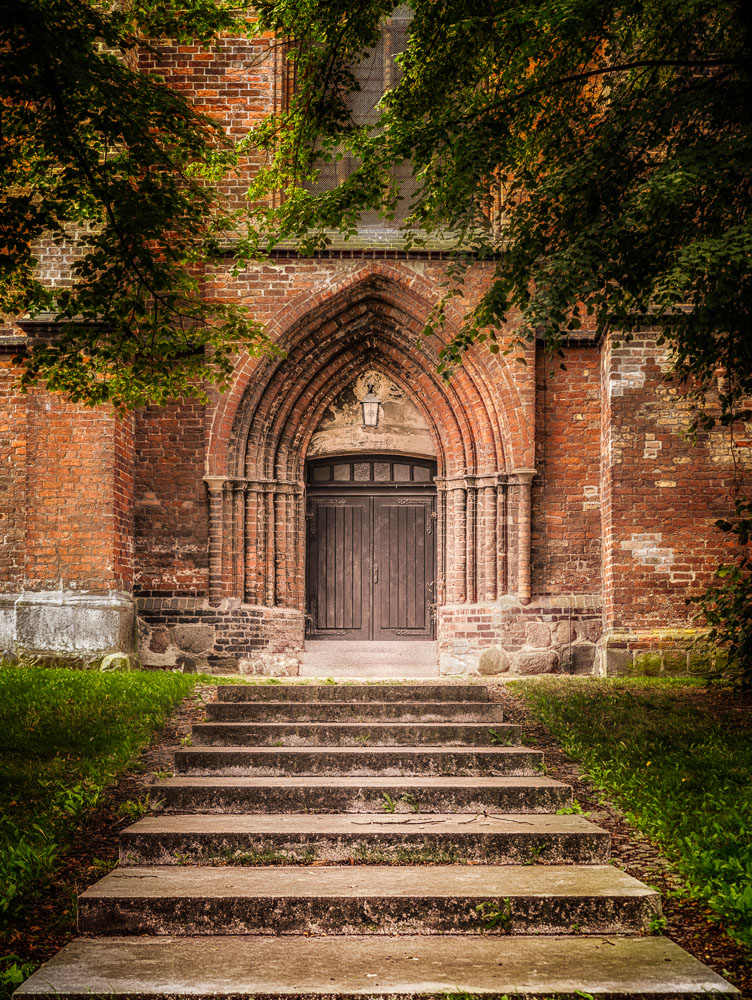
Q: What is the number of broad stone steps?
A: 8